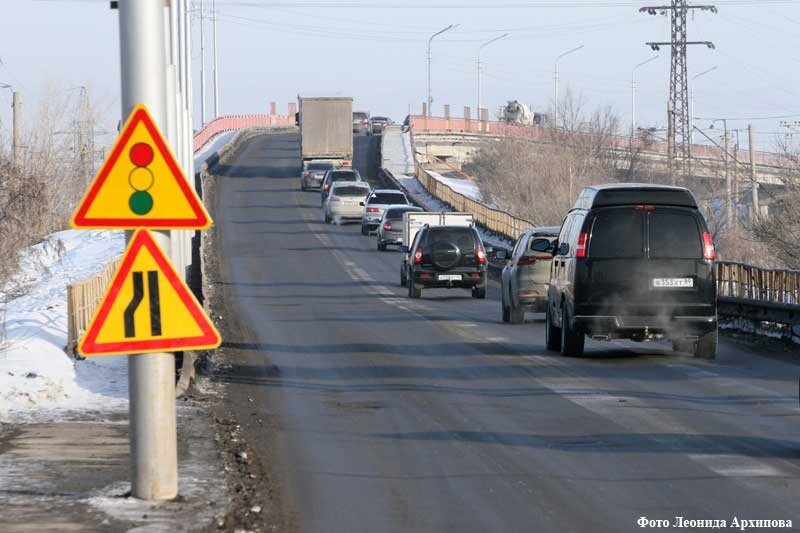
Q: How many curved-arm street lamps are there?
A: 5